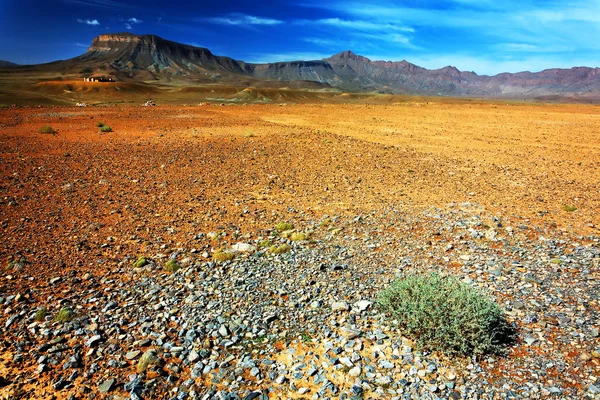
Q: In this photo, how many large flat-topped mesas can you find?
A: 1